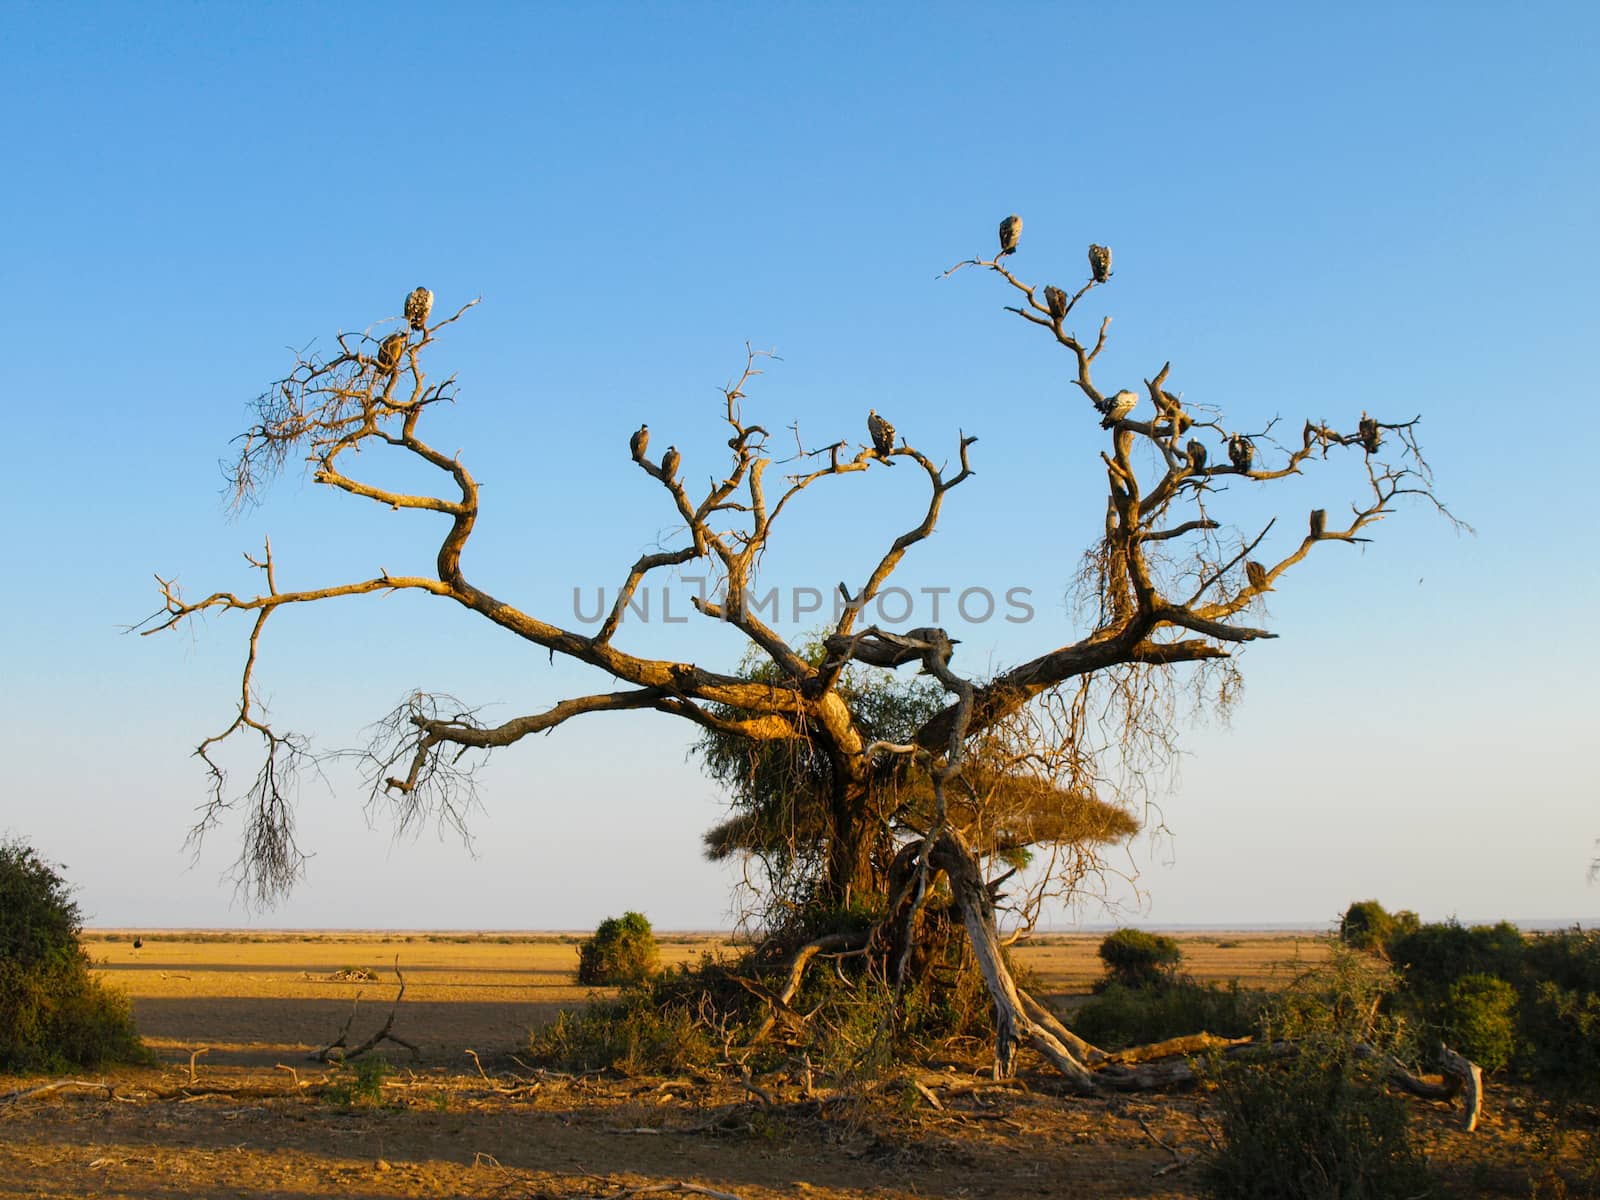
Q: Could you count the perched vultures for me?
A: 15